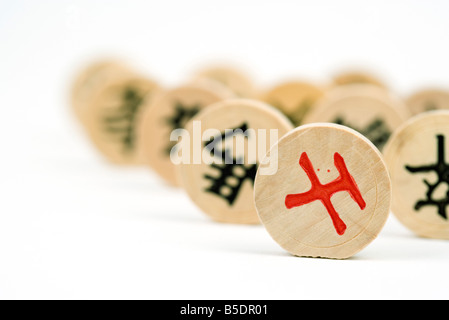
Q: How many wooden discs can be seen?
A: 11